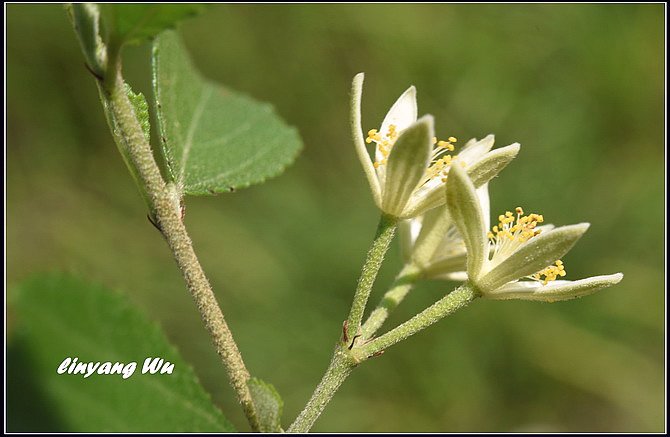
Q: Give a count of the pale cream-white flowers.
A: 3